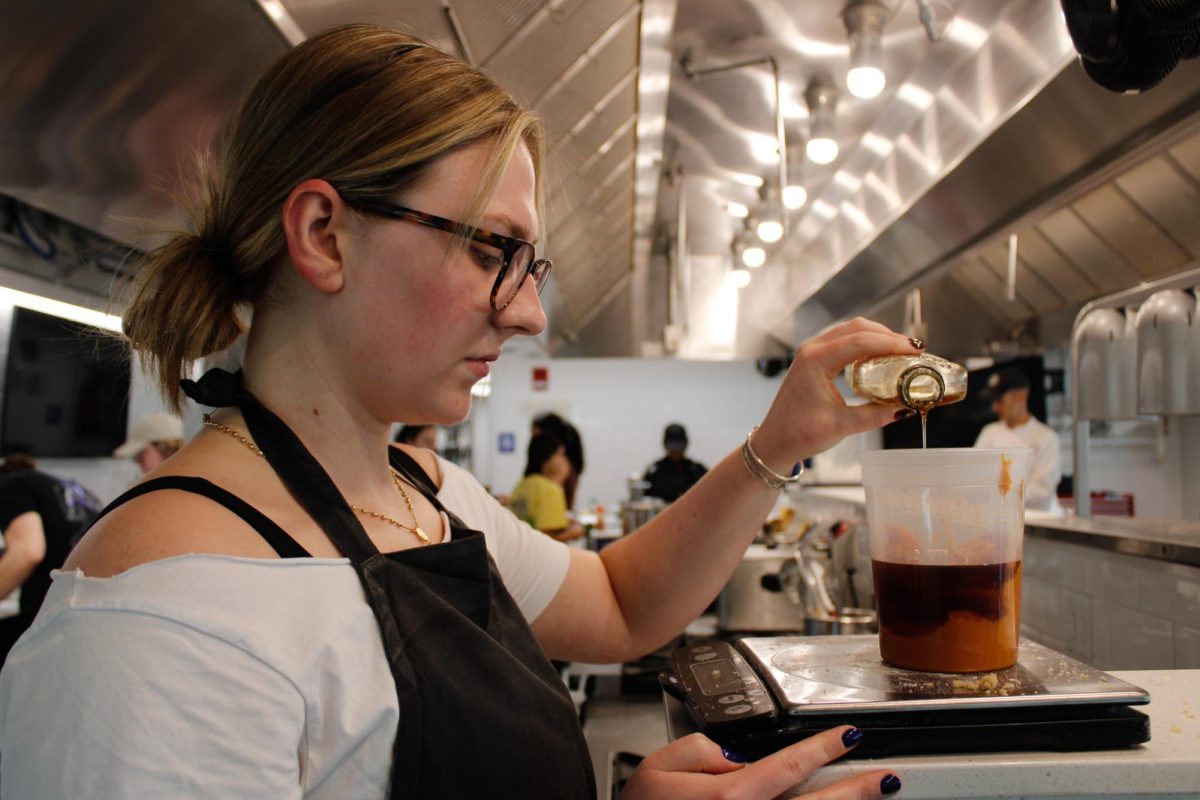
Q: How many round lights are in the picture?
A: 6